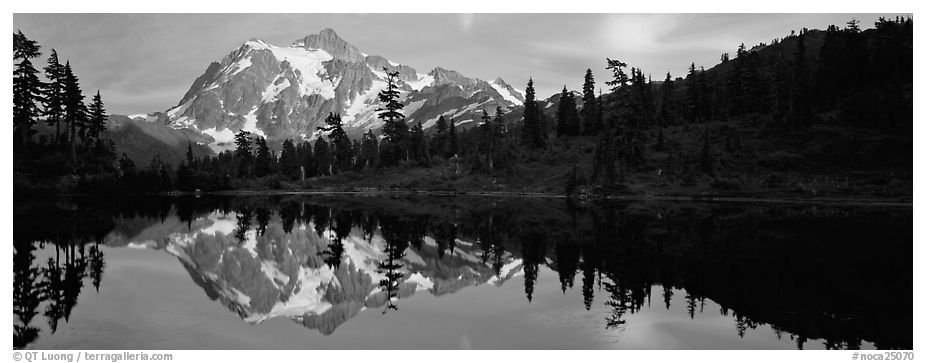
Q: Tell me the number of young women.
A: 0